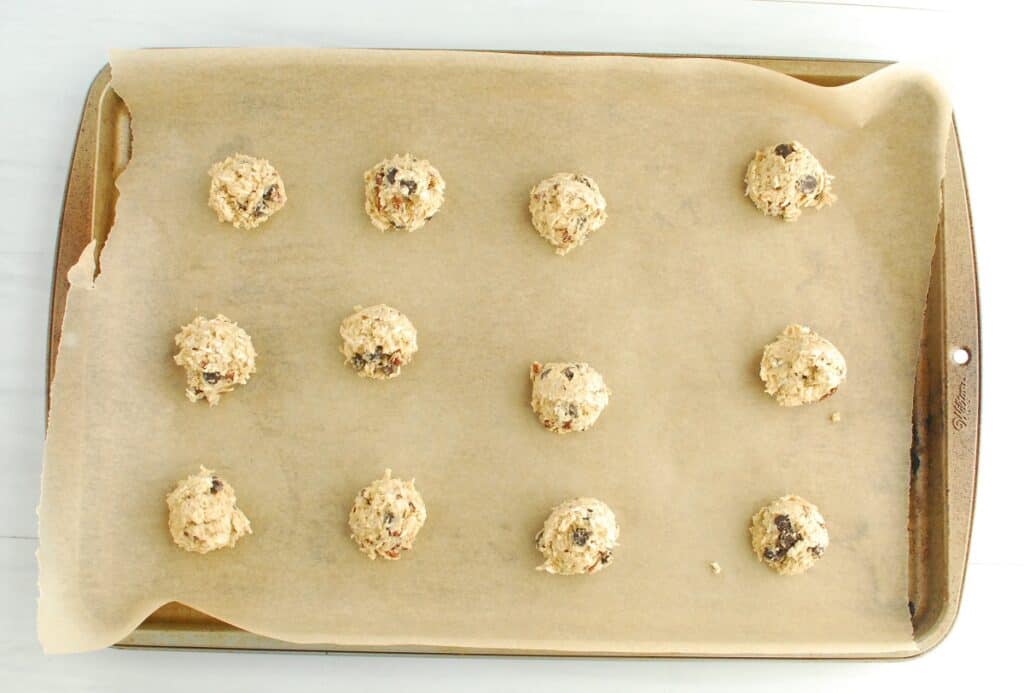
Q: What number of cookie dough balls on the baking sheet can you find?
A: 12